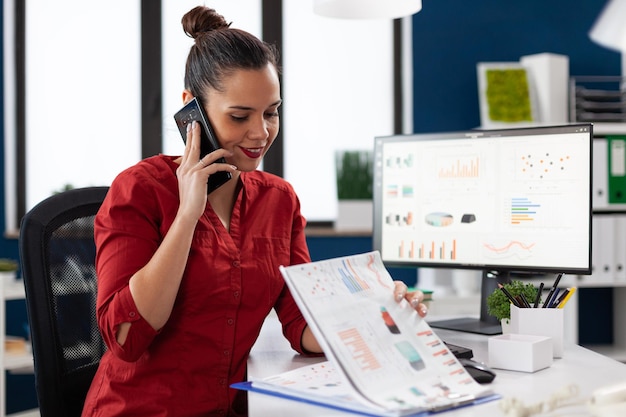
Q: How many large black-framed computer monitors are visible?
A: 1